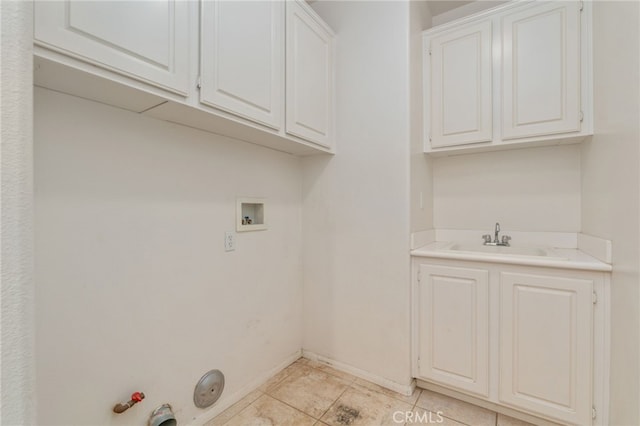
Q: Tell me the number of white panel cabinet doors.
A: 7